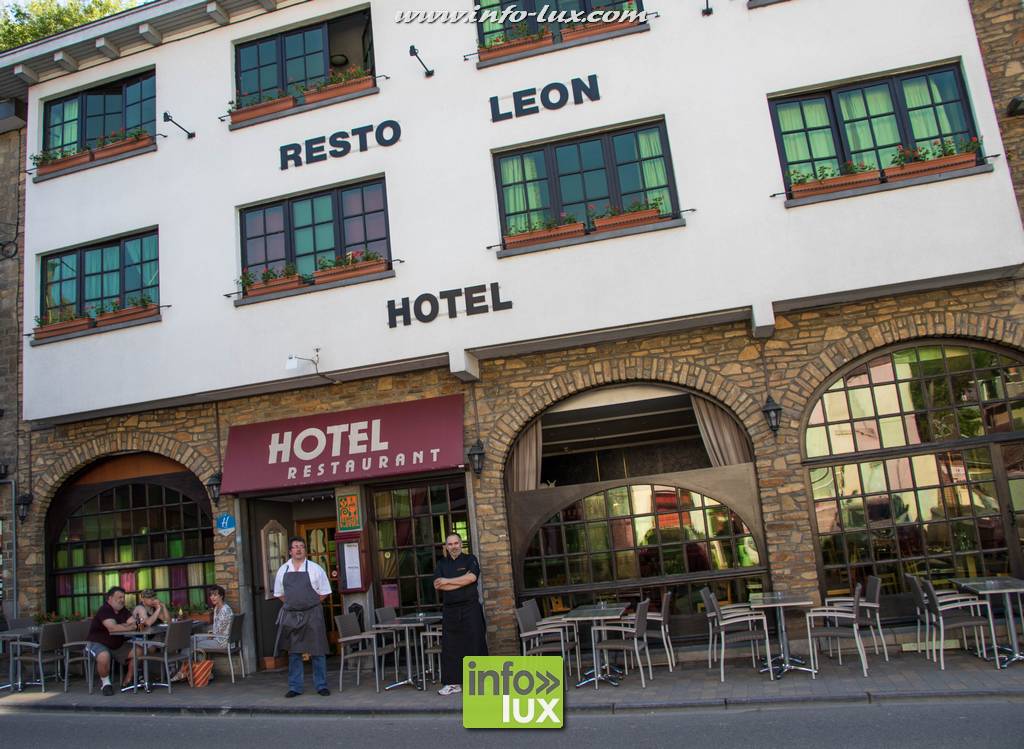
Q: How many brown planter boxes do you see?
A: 14